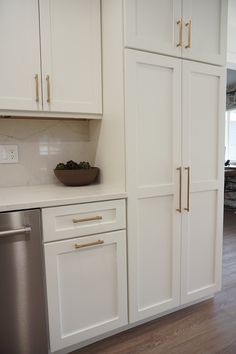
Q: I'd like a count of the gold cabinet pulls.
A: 8